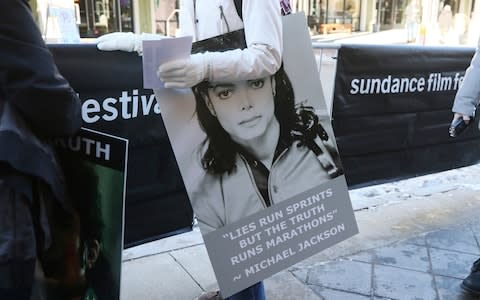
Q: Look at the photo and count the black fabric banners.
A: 2